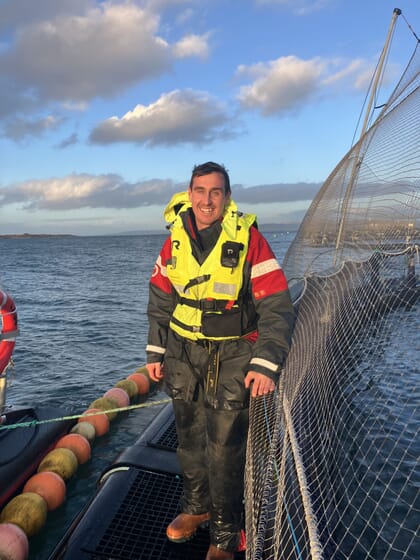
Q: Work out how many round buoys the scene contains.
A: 12